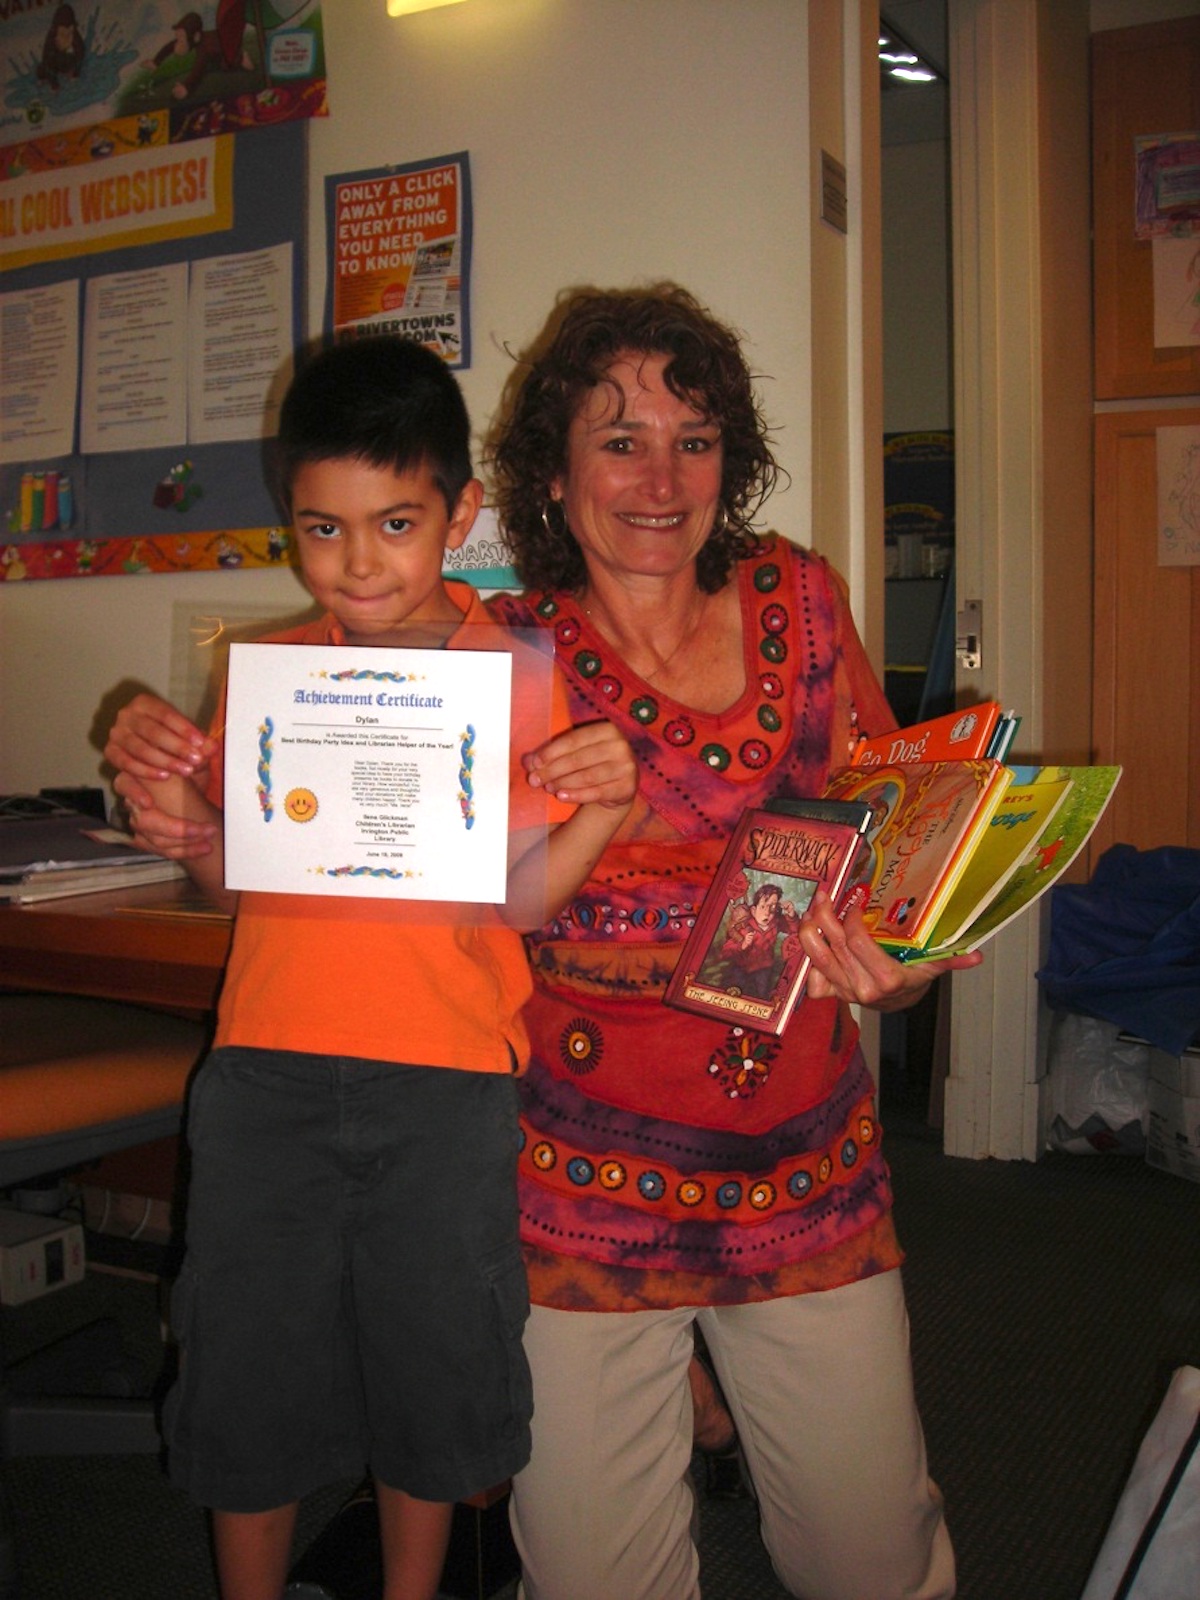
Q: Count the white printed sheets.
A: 4